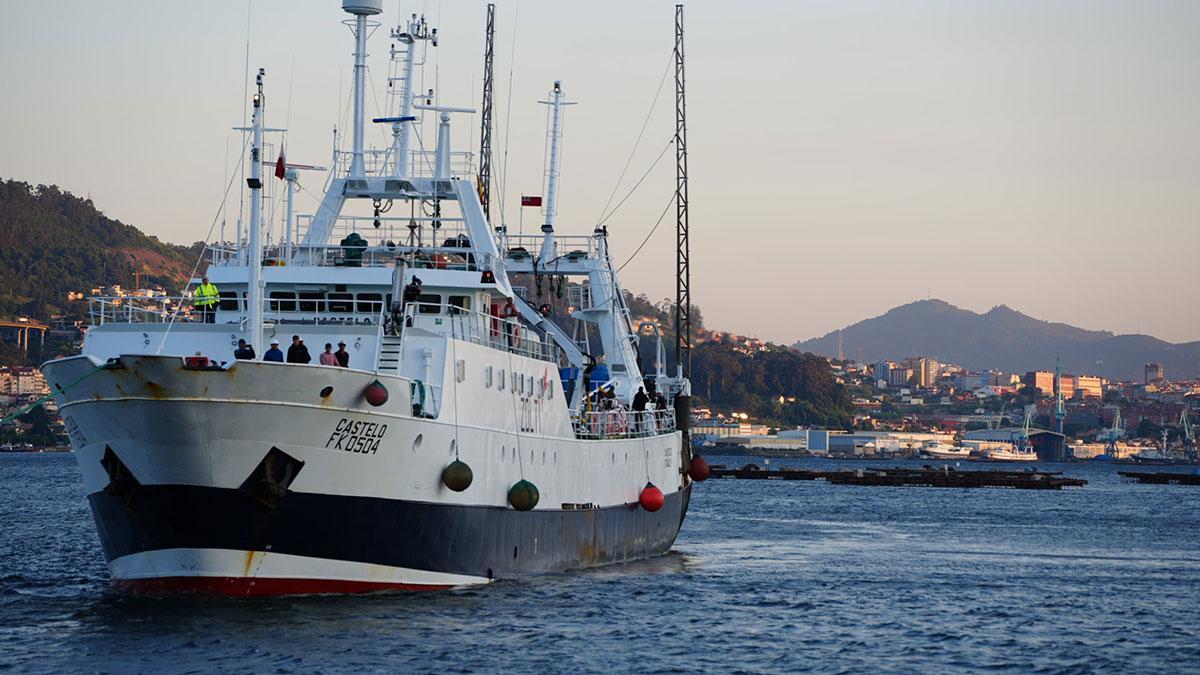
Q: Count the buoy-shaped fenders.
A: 5